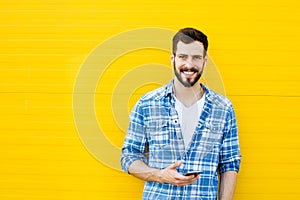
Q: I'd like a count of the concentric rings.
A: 2